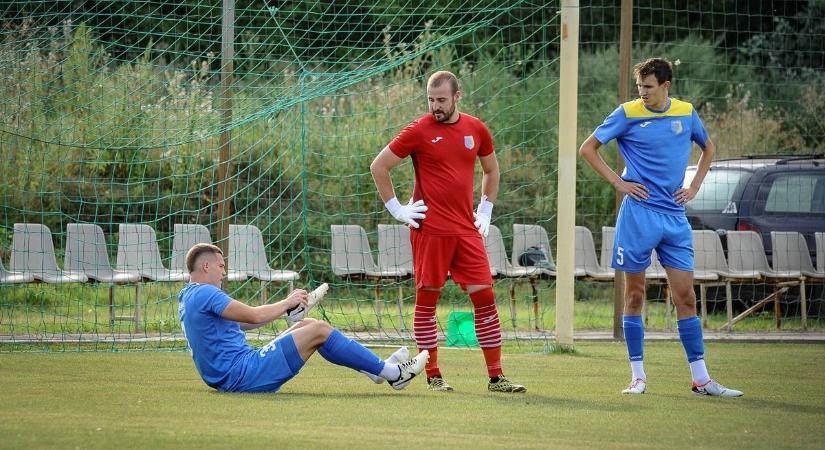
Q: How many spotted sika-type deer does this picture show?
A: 0